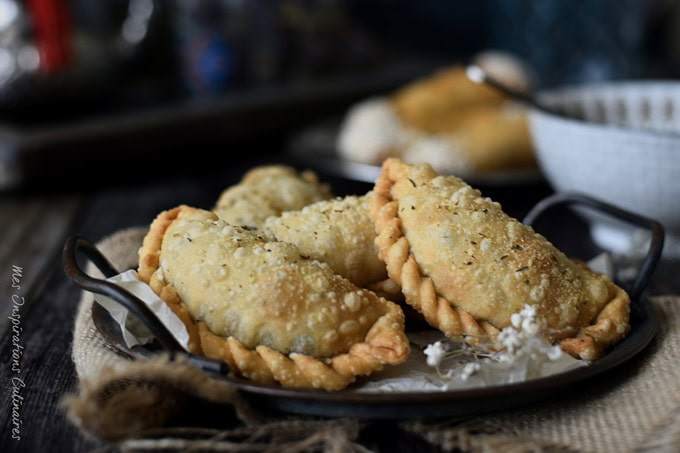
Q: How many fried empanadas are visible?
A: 4